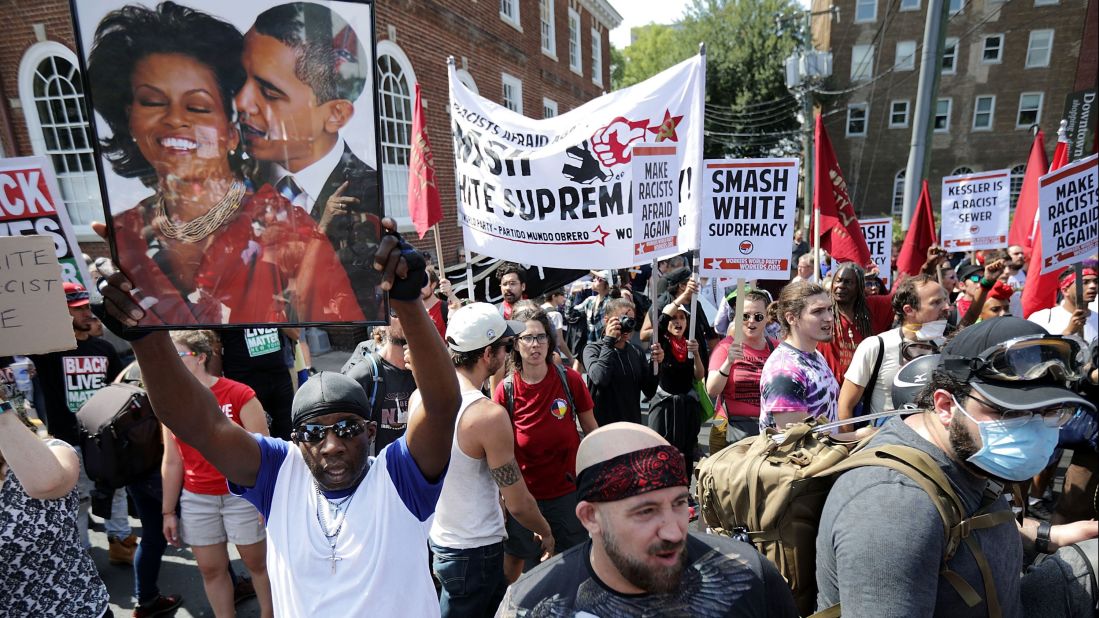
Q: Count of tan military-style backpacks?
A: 1